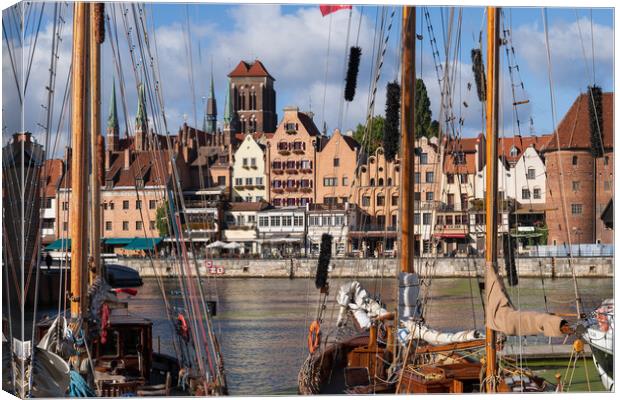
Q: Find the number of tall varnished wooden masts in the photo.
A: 4